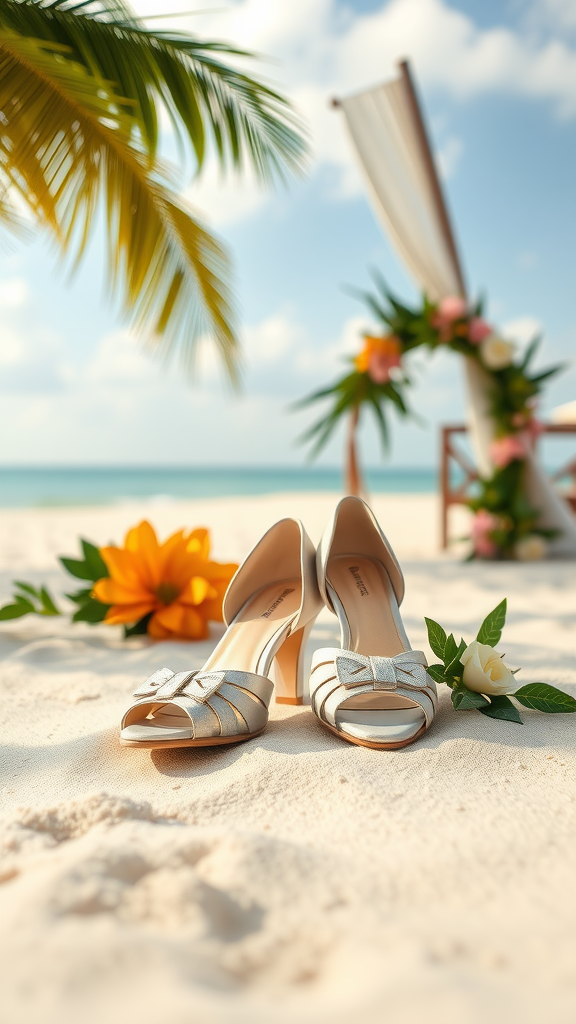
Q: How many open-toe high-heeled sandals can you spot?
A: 2